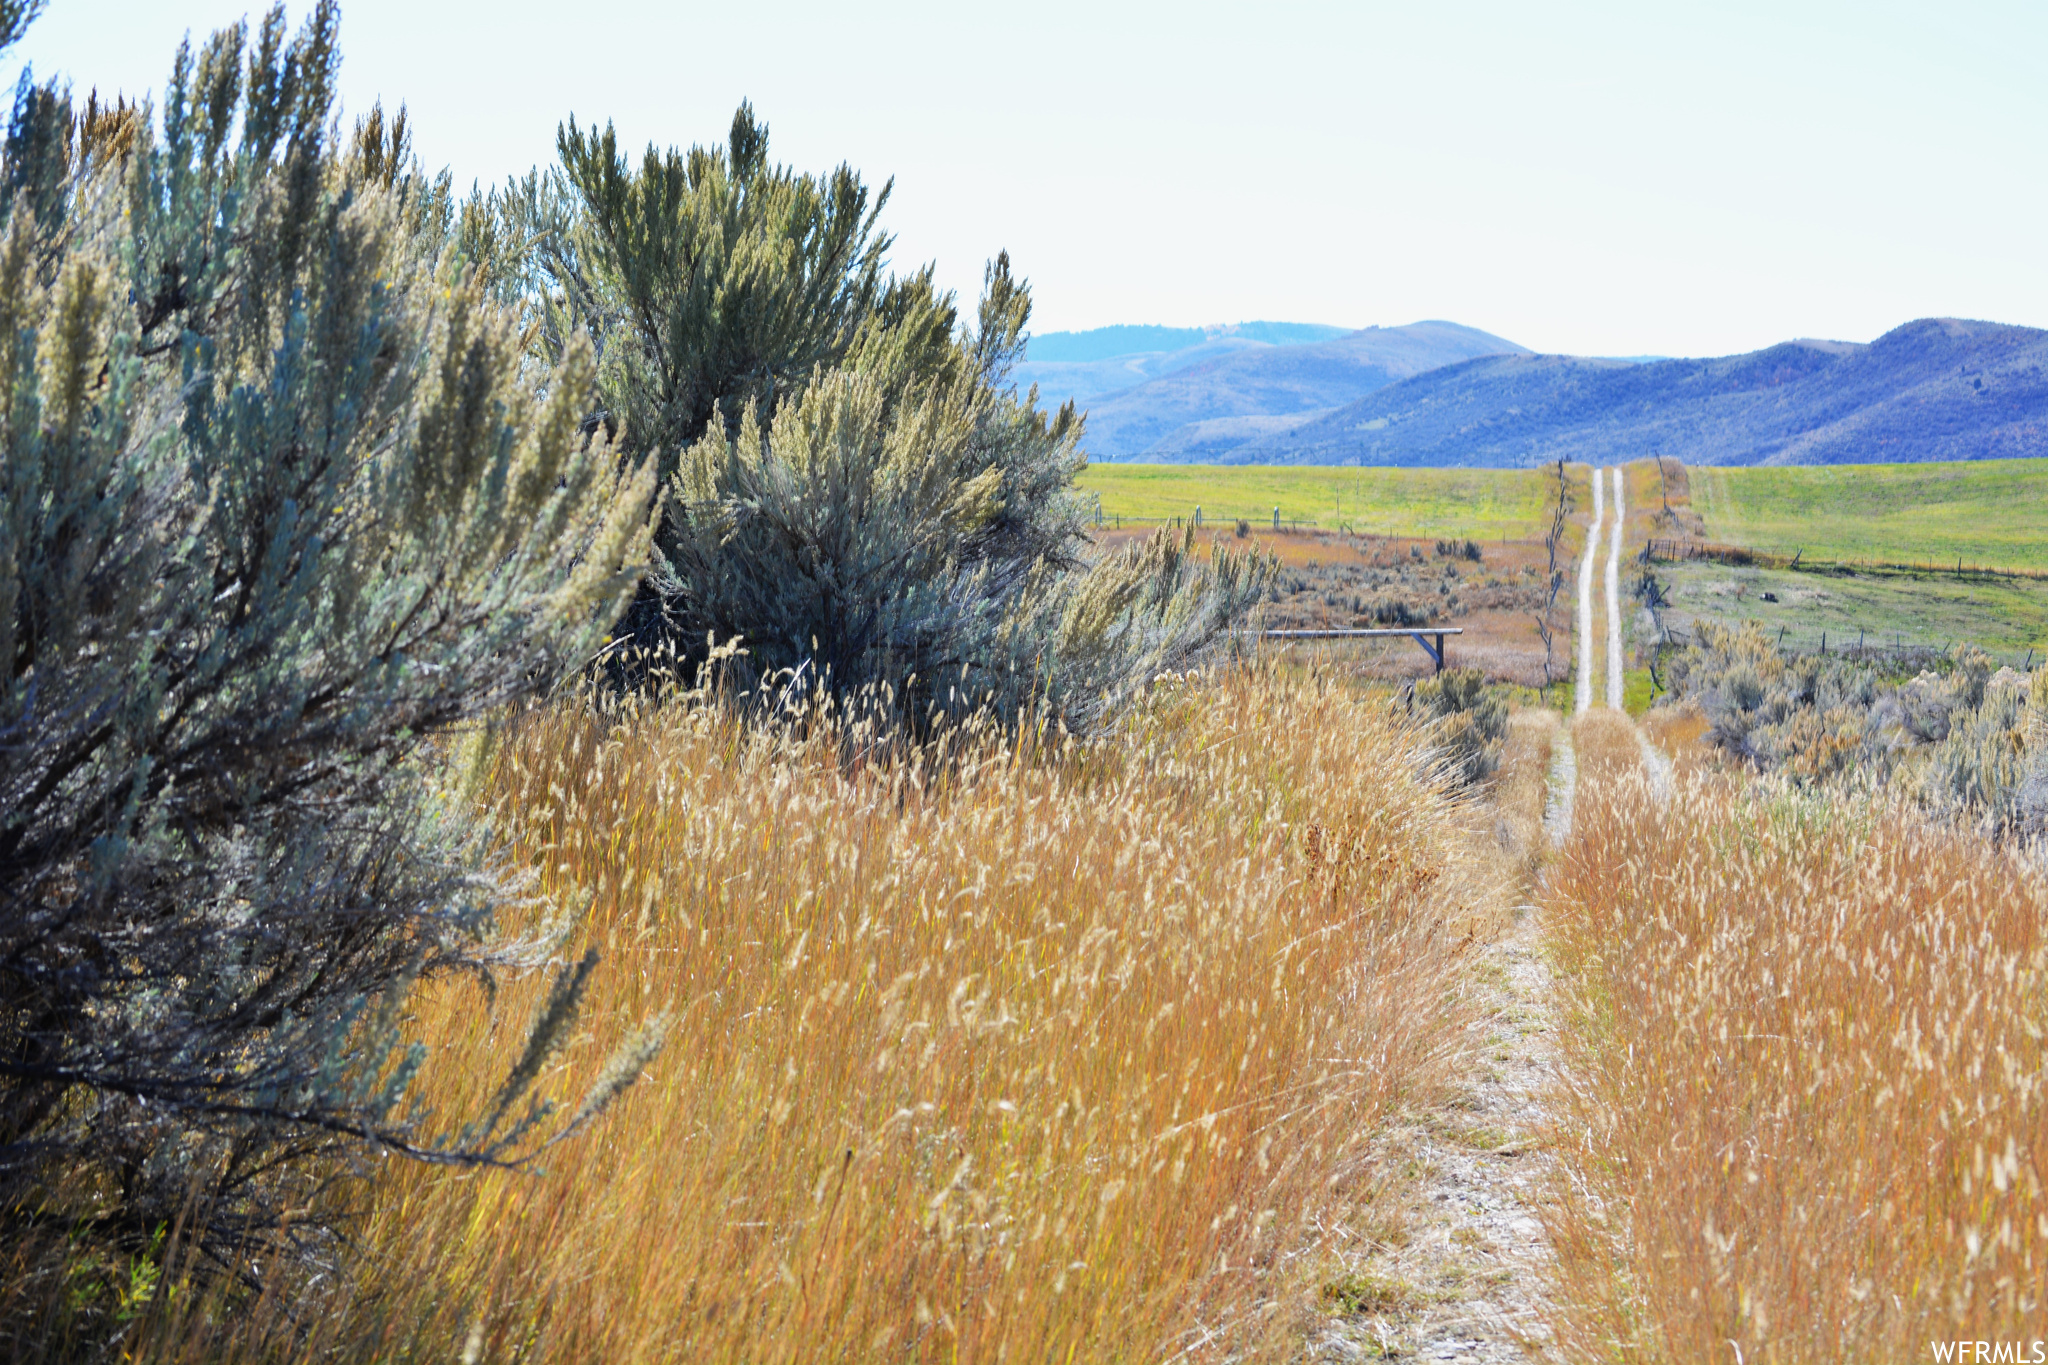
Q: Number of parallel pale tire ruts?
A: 2